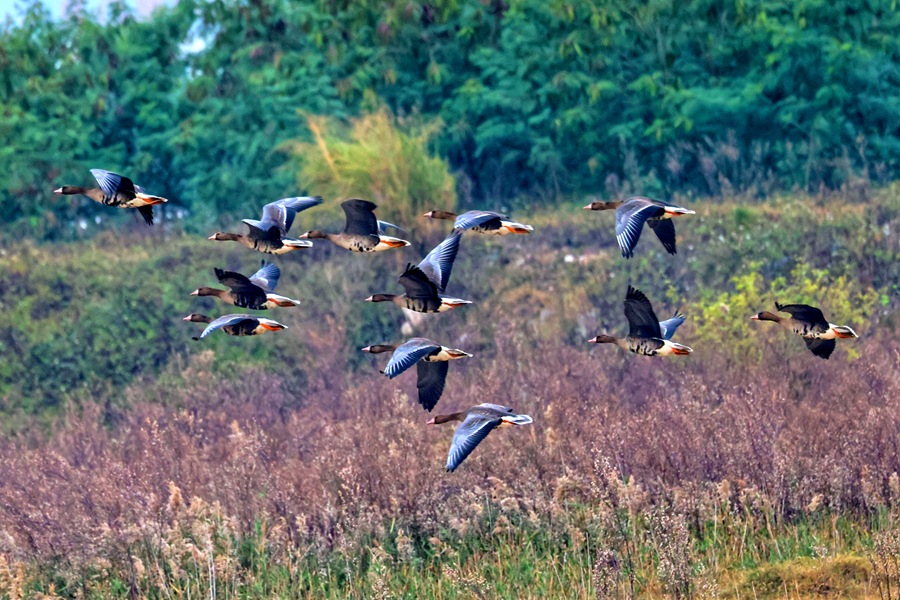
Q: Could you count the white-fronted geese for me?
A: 12